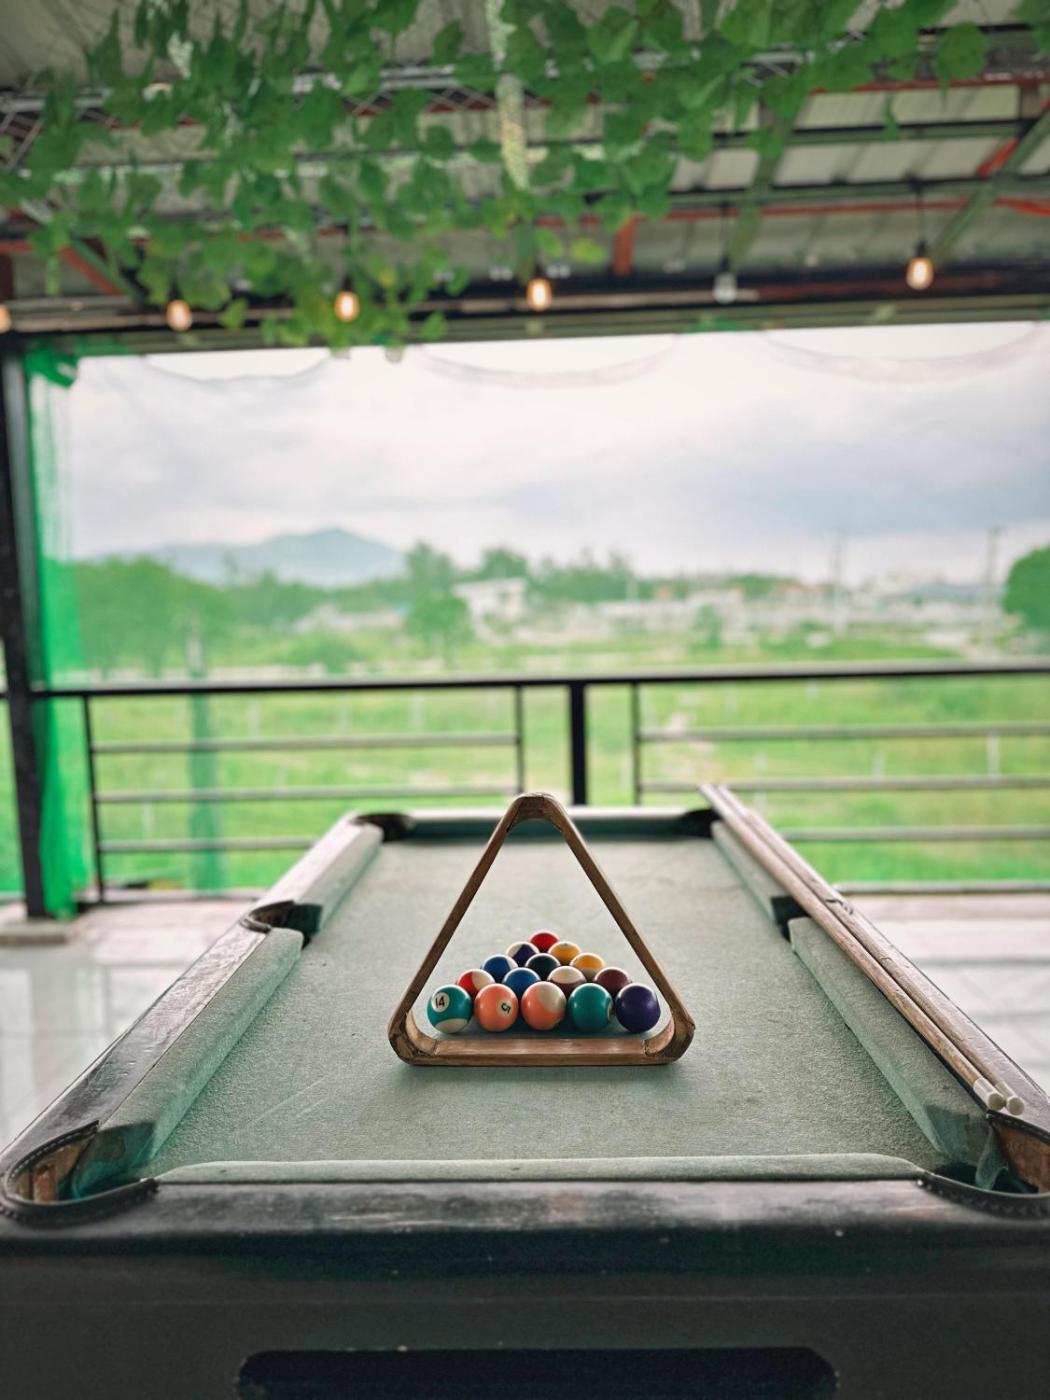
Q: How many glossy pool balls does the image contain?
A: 15